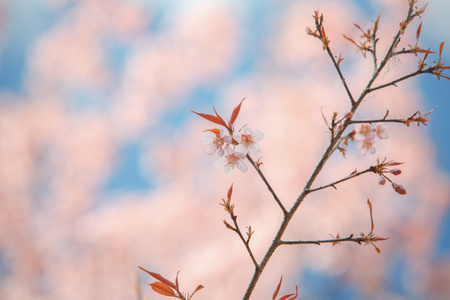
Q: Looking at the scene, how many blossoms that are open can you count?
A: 6